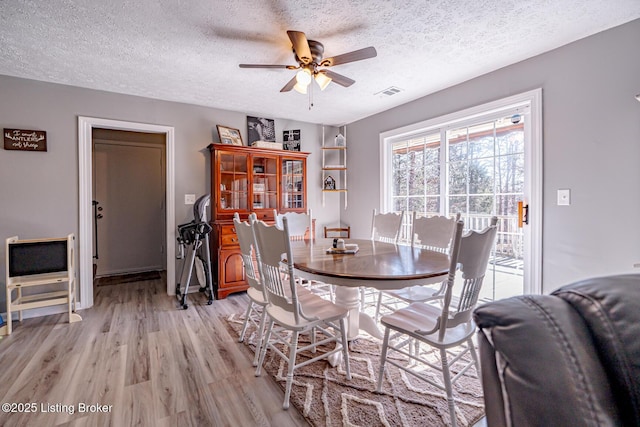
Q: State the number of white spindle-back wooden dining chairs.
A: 6